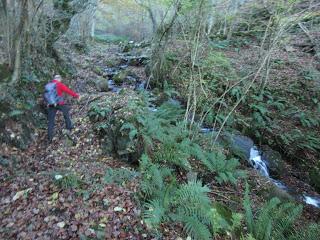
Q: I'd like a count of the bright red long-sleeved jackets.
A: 1